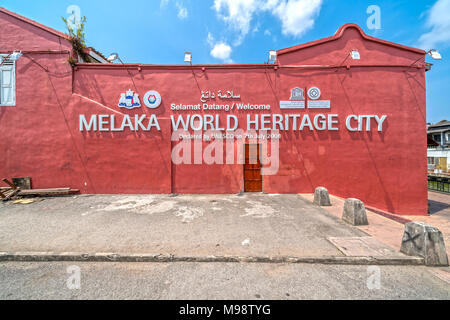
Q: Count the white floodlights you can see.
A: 6